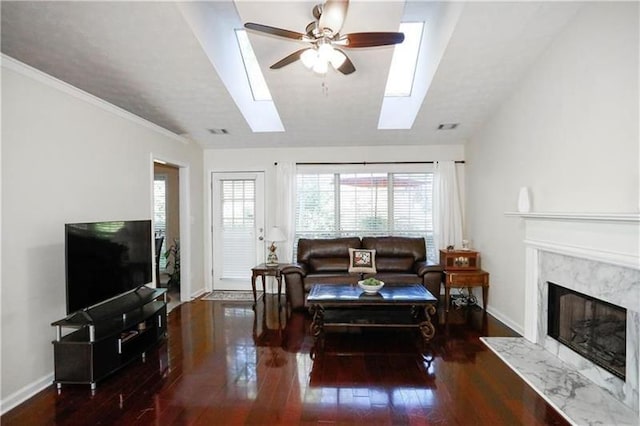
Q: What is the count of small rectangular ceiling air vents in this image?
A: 2